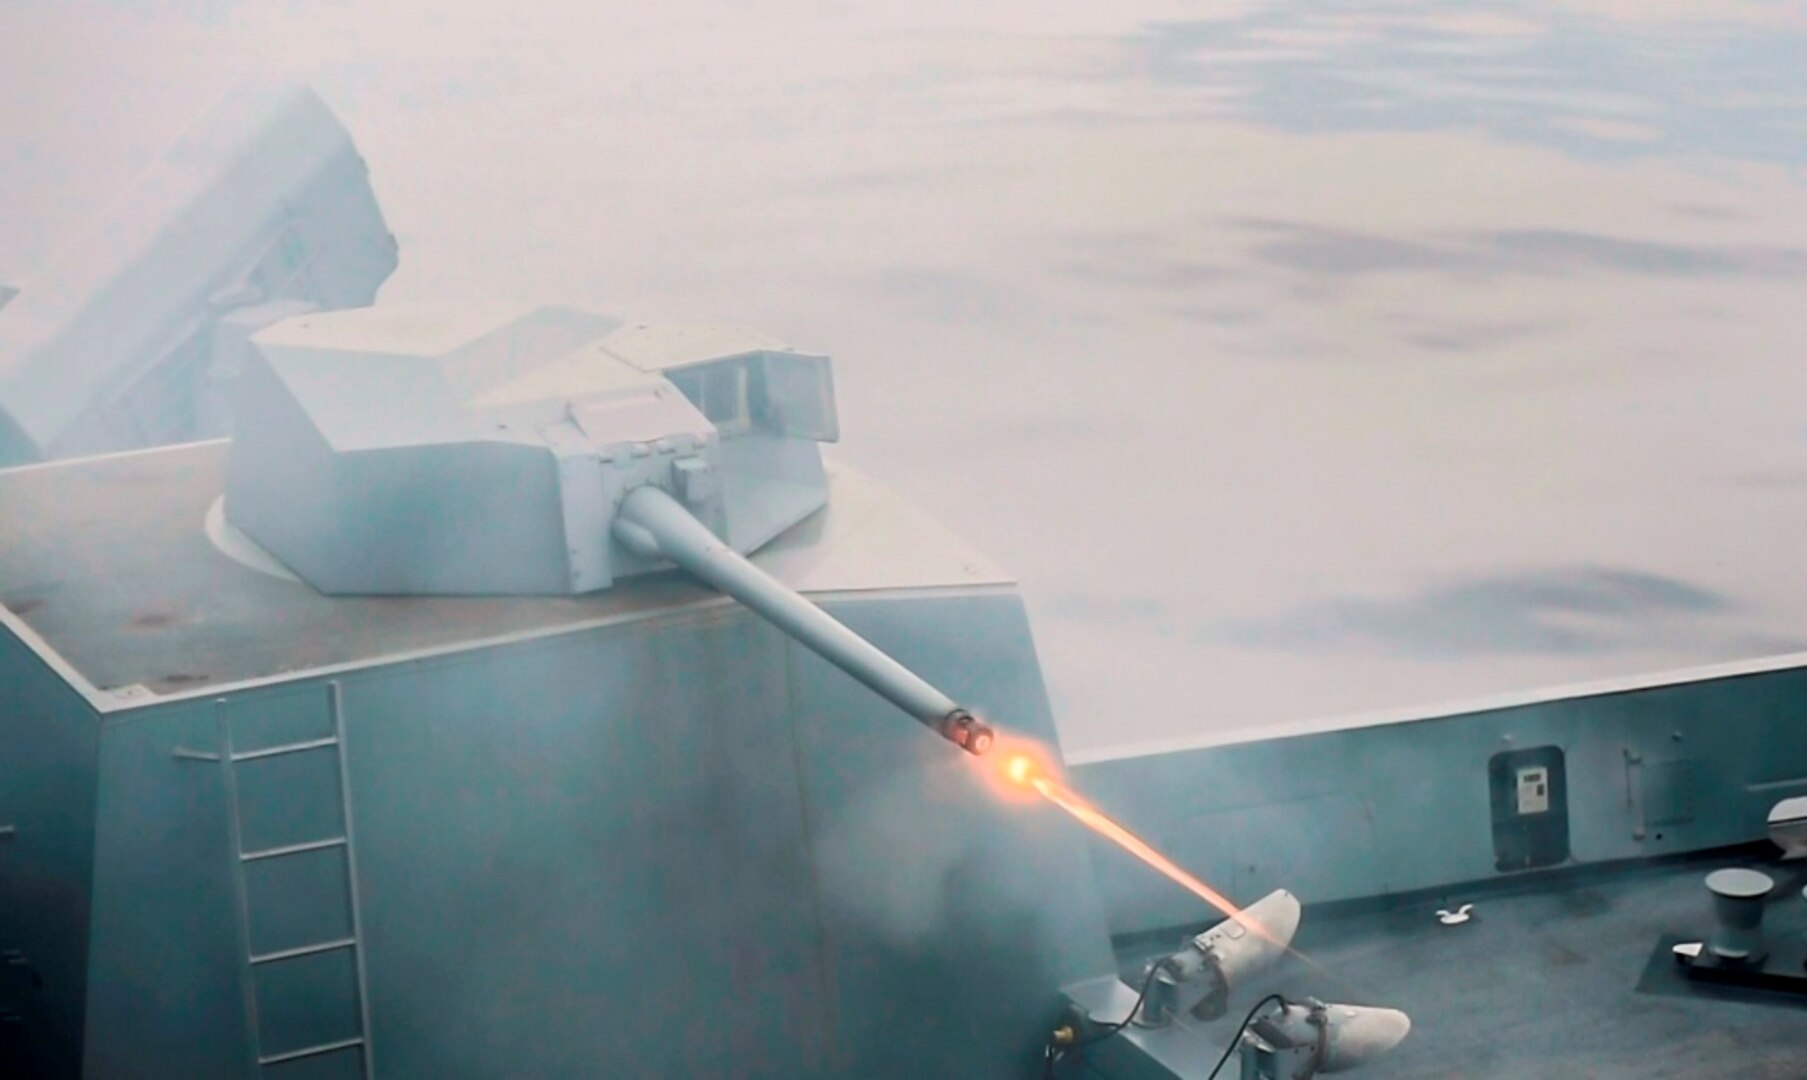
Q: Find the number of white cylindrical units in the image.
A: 2